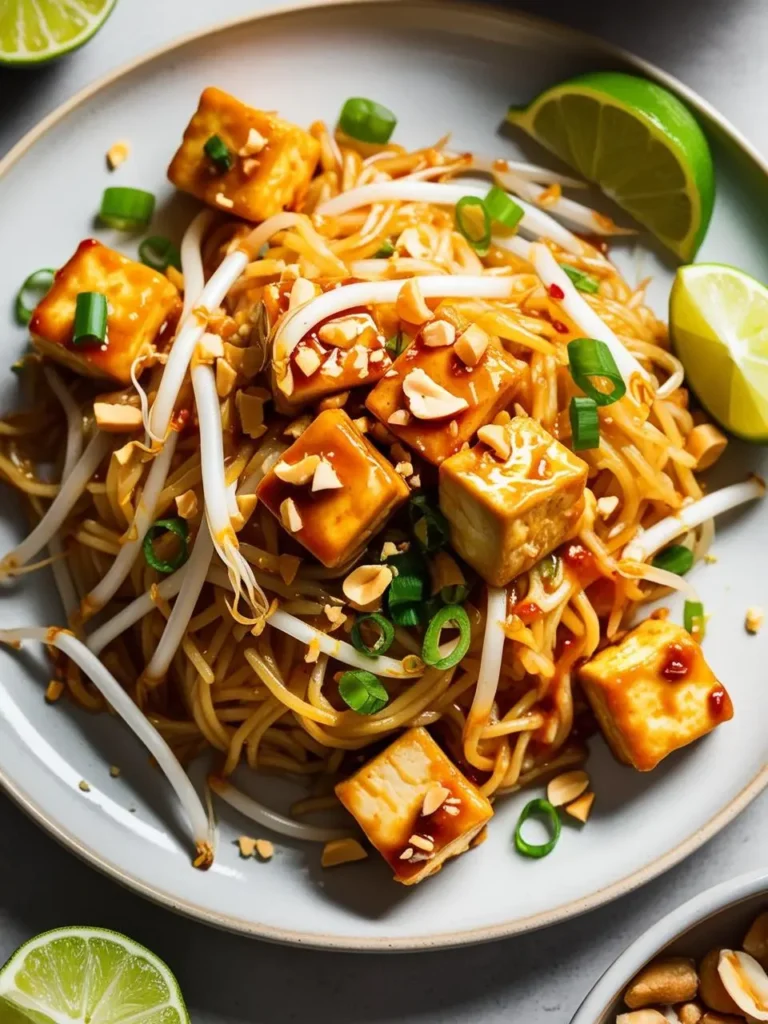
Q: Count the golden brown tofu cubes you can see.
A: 8